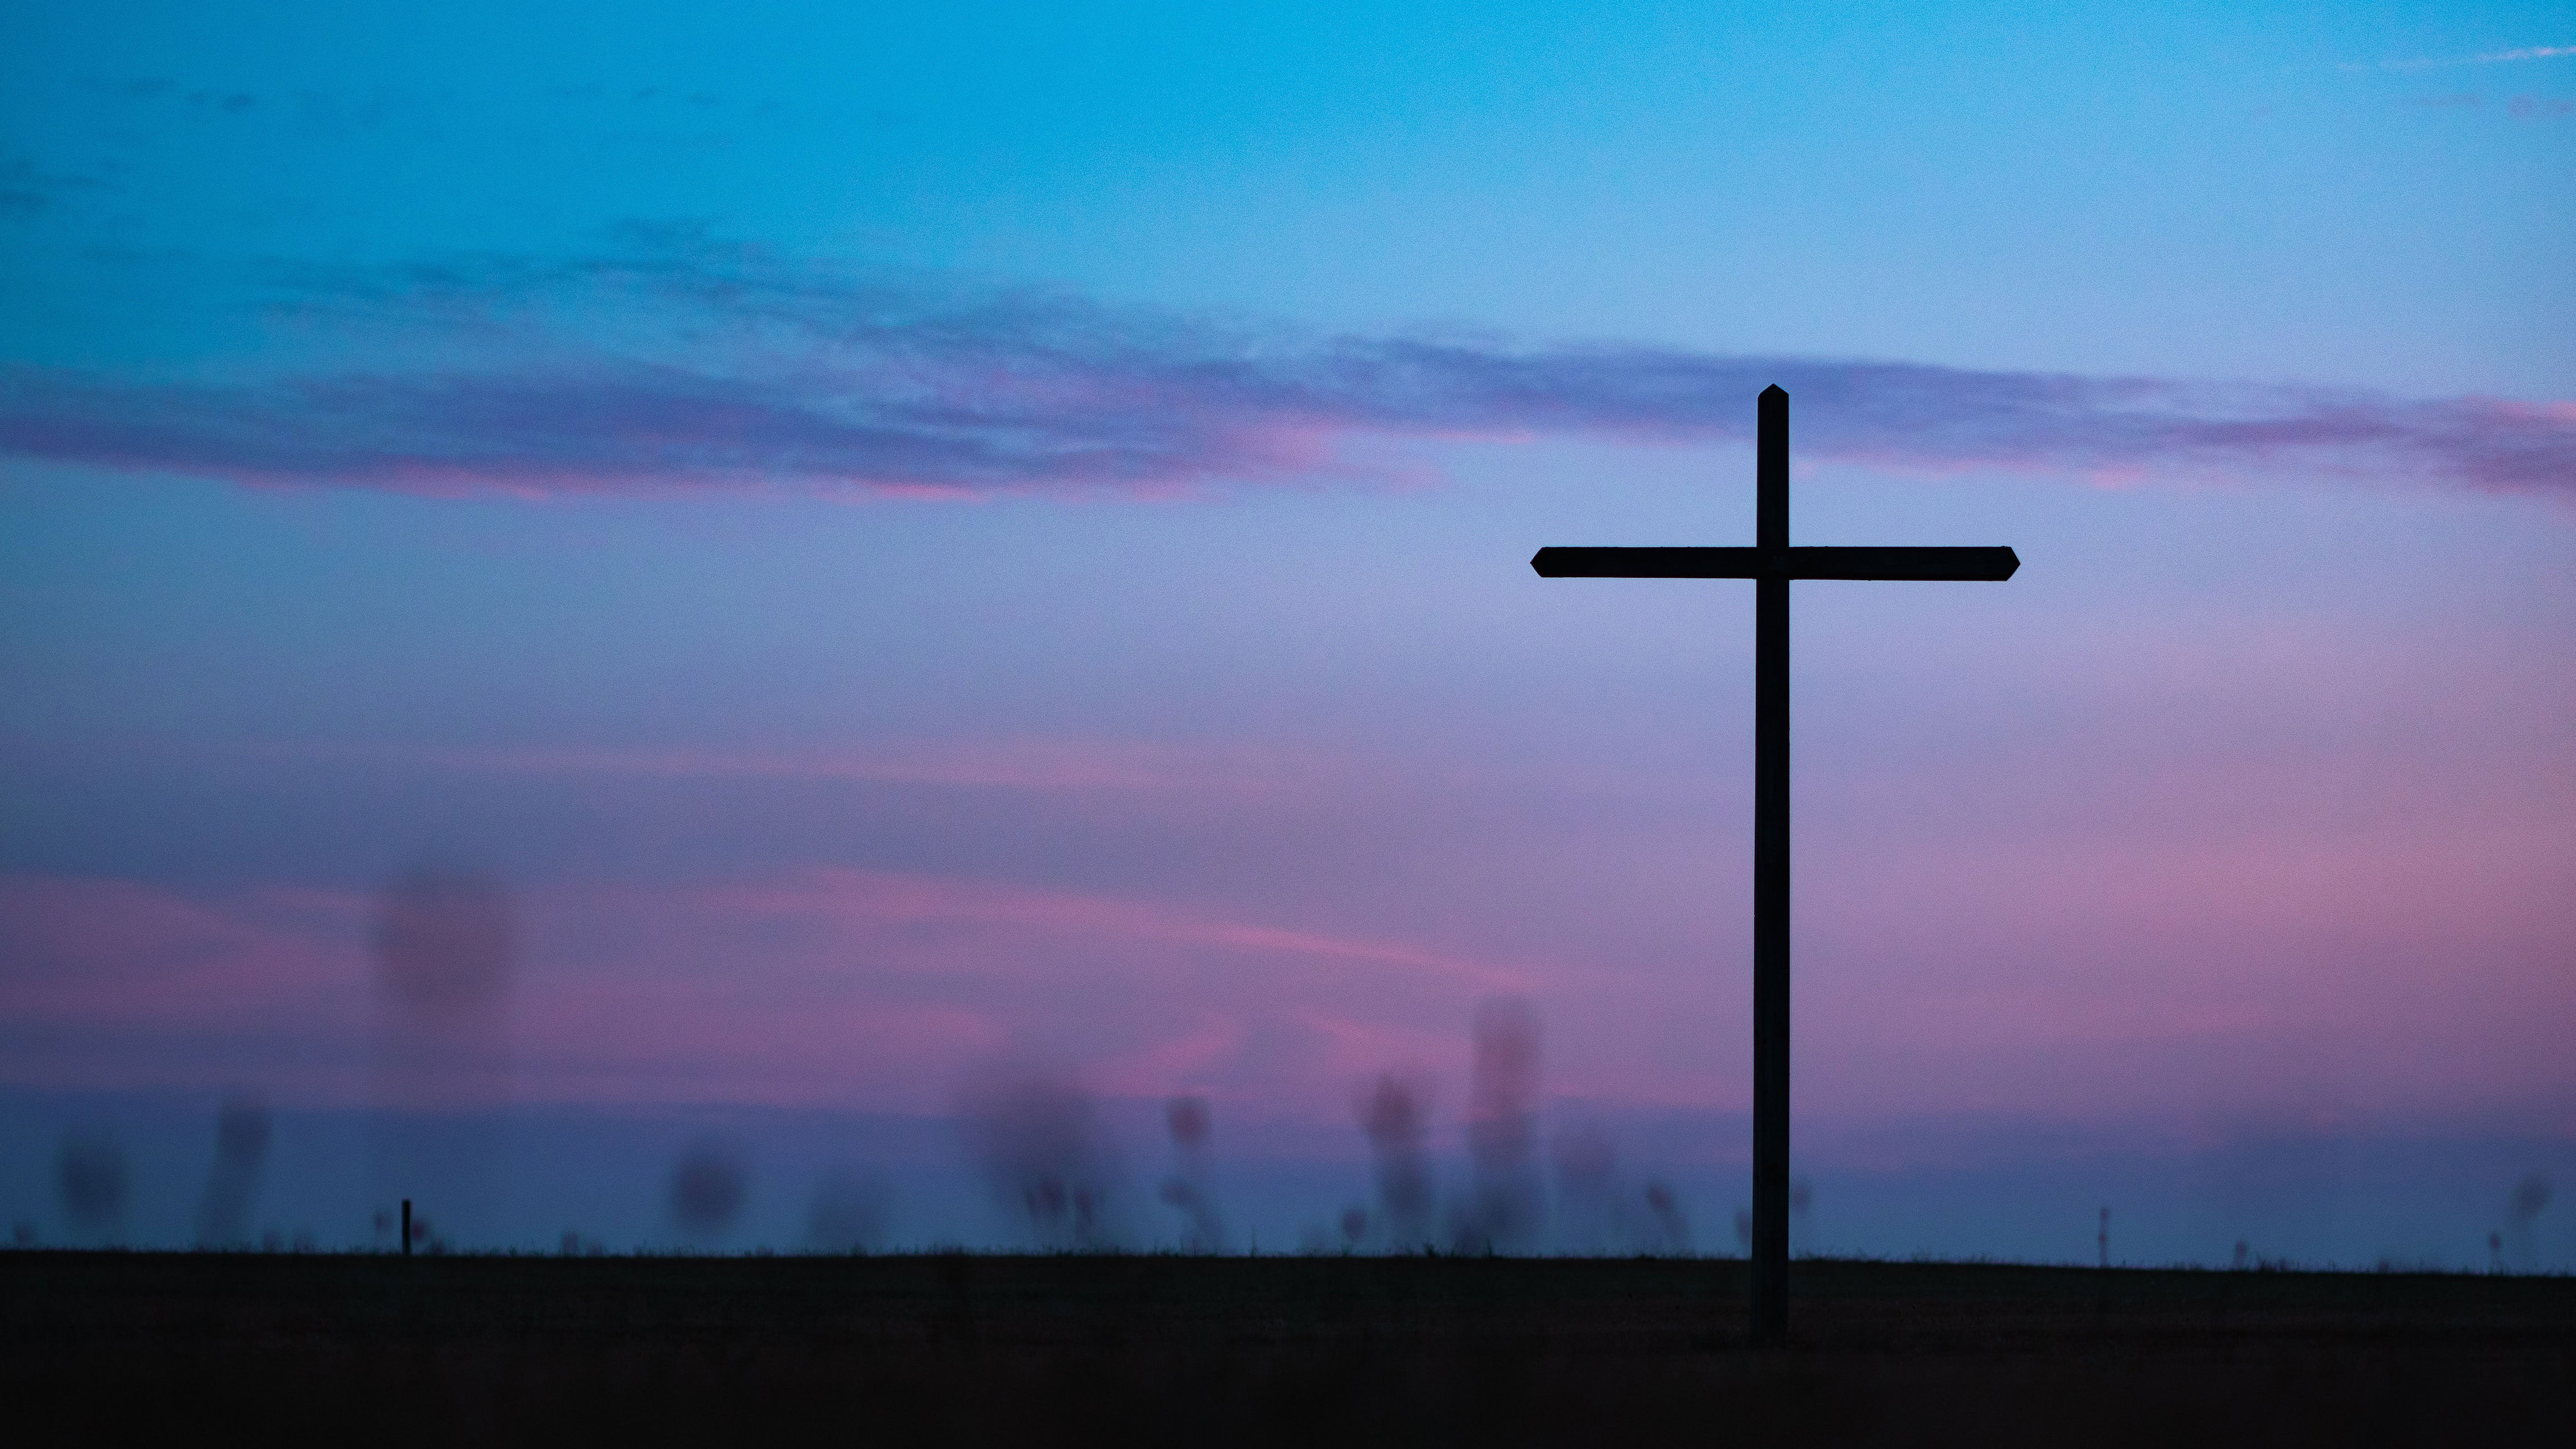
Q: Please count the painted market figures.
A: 0